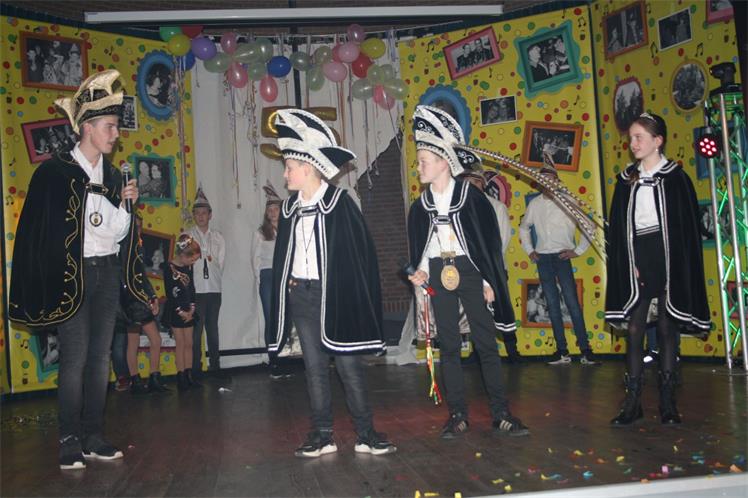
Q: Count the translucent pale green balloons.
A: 11